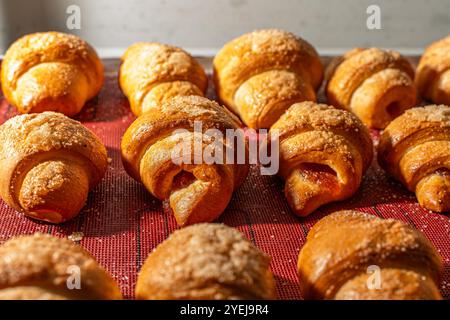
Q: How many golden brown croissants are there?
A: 12